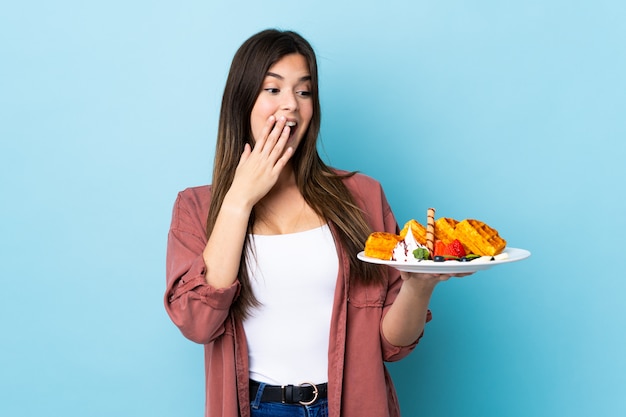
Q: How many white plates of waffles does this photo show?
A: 1